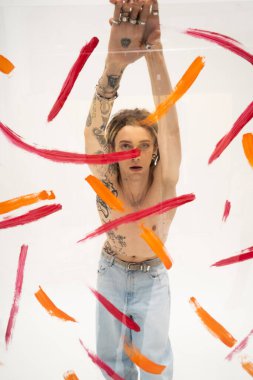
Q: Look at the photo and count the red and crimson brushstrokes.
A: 12